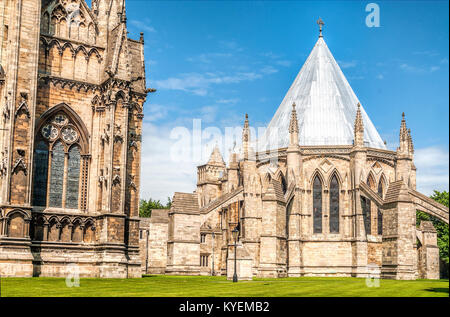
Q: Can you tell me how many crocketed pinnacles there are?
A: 5